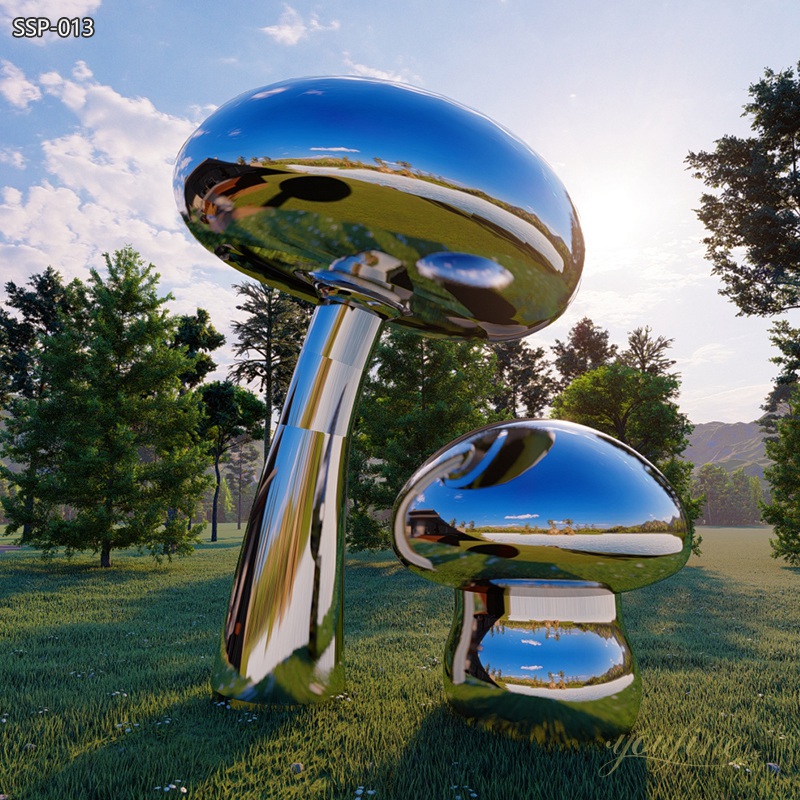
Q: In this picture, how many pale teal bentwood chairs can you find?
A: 0